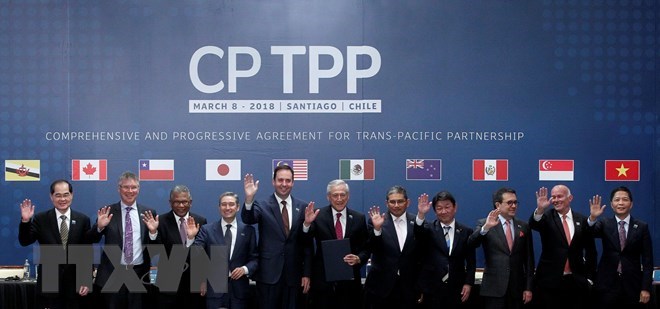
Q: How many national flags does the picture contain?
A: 10